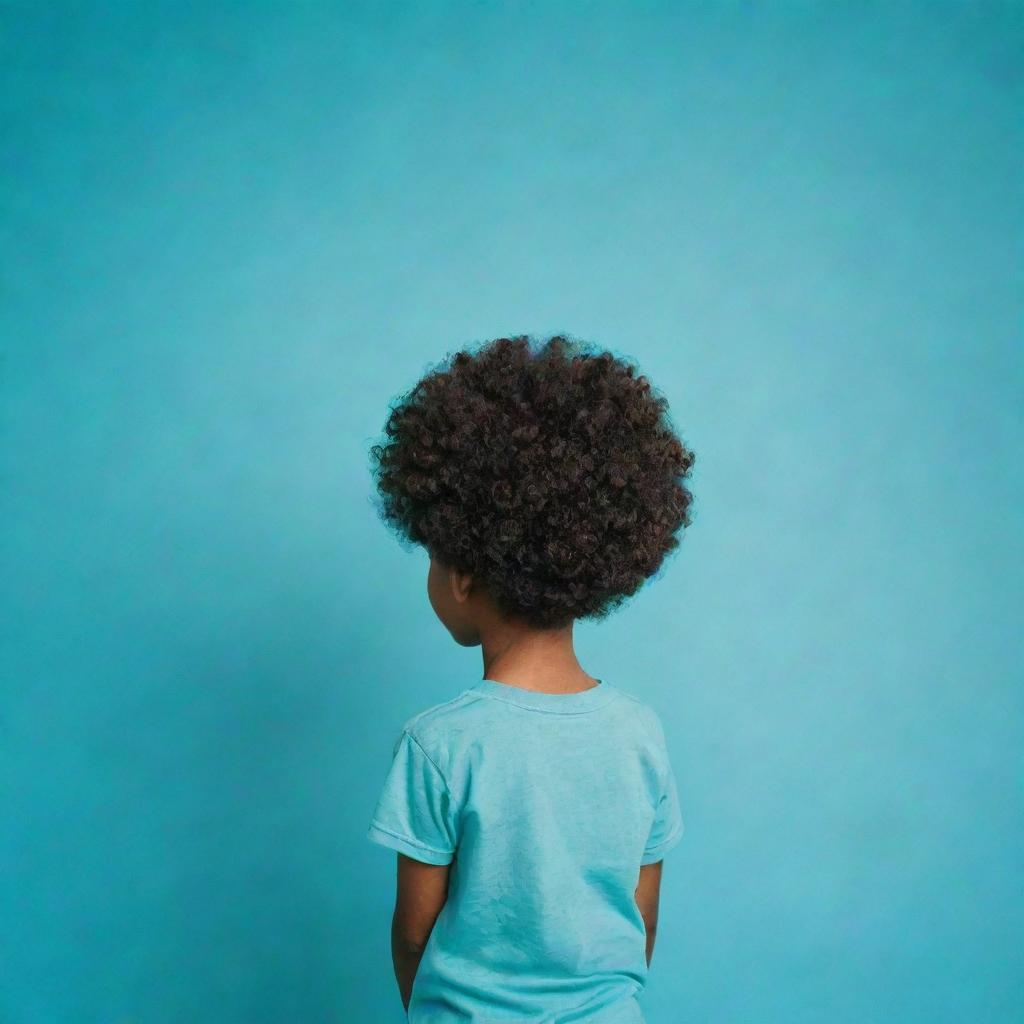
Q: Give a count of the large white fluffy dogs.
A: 0